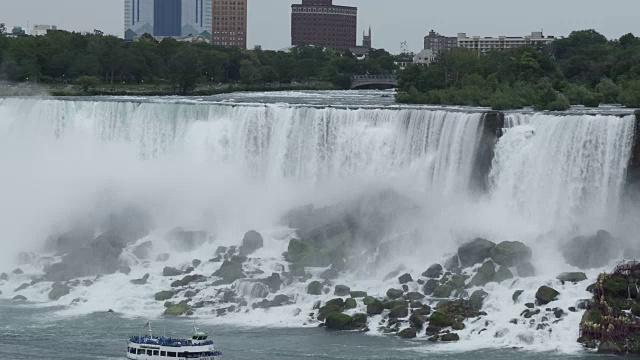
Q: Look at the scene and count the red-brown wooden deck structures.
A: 1